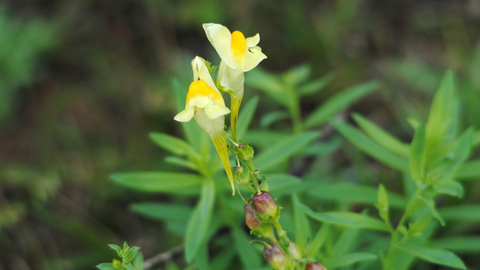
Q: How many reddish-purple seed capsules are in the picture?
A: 4